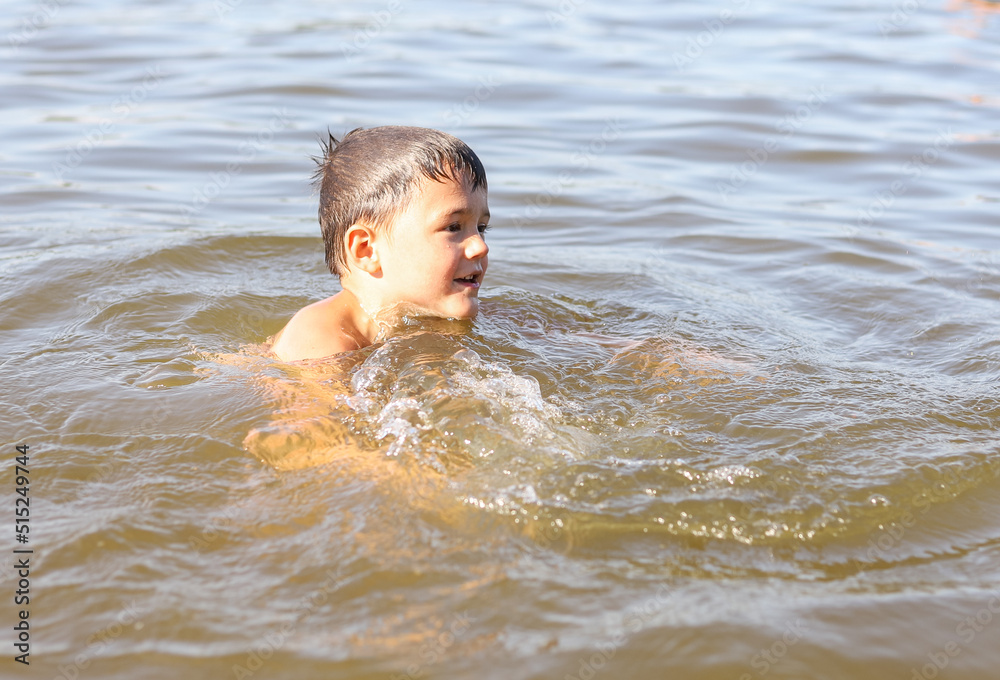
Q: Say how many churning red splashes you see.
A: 0